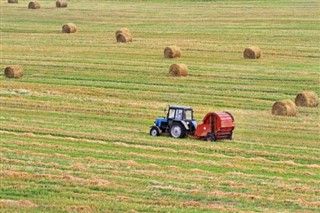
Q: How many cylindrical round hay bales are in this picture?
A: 12